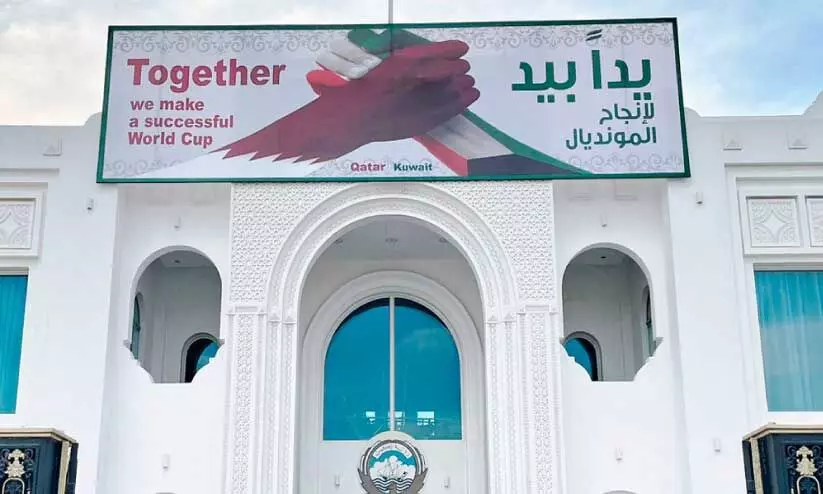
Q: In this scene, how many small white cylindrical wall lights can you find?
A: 9